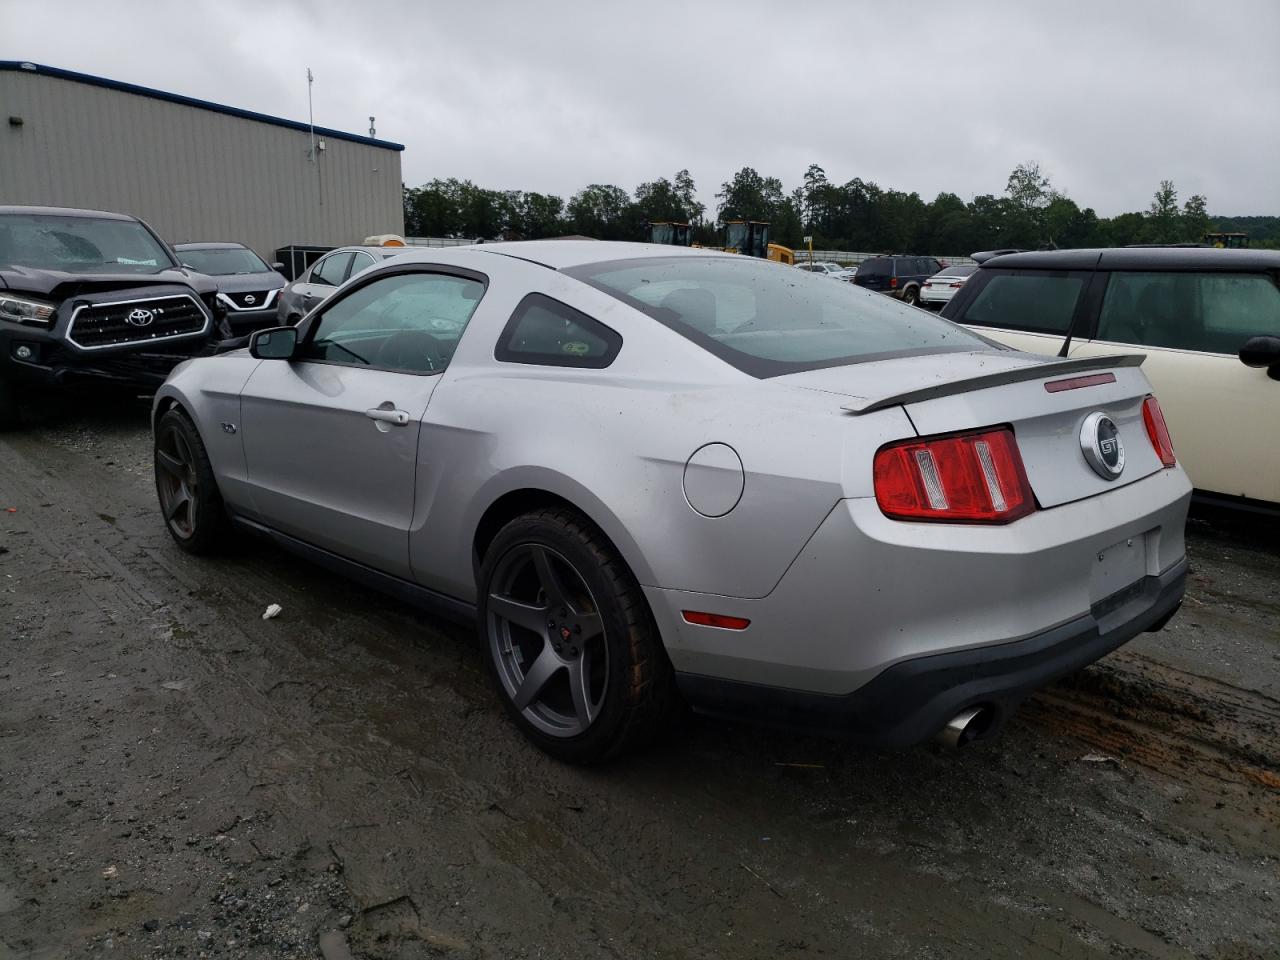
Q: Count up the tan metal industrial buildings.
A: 1